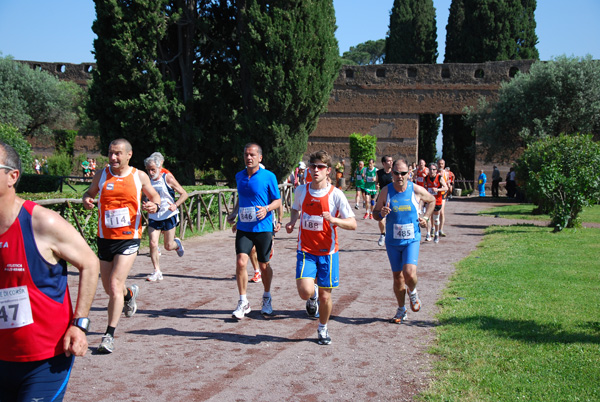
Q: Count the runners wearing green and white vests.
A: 2